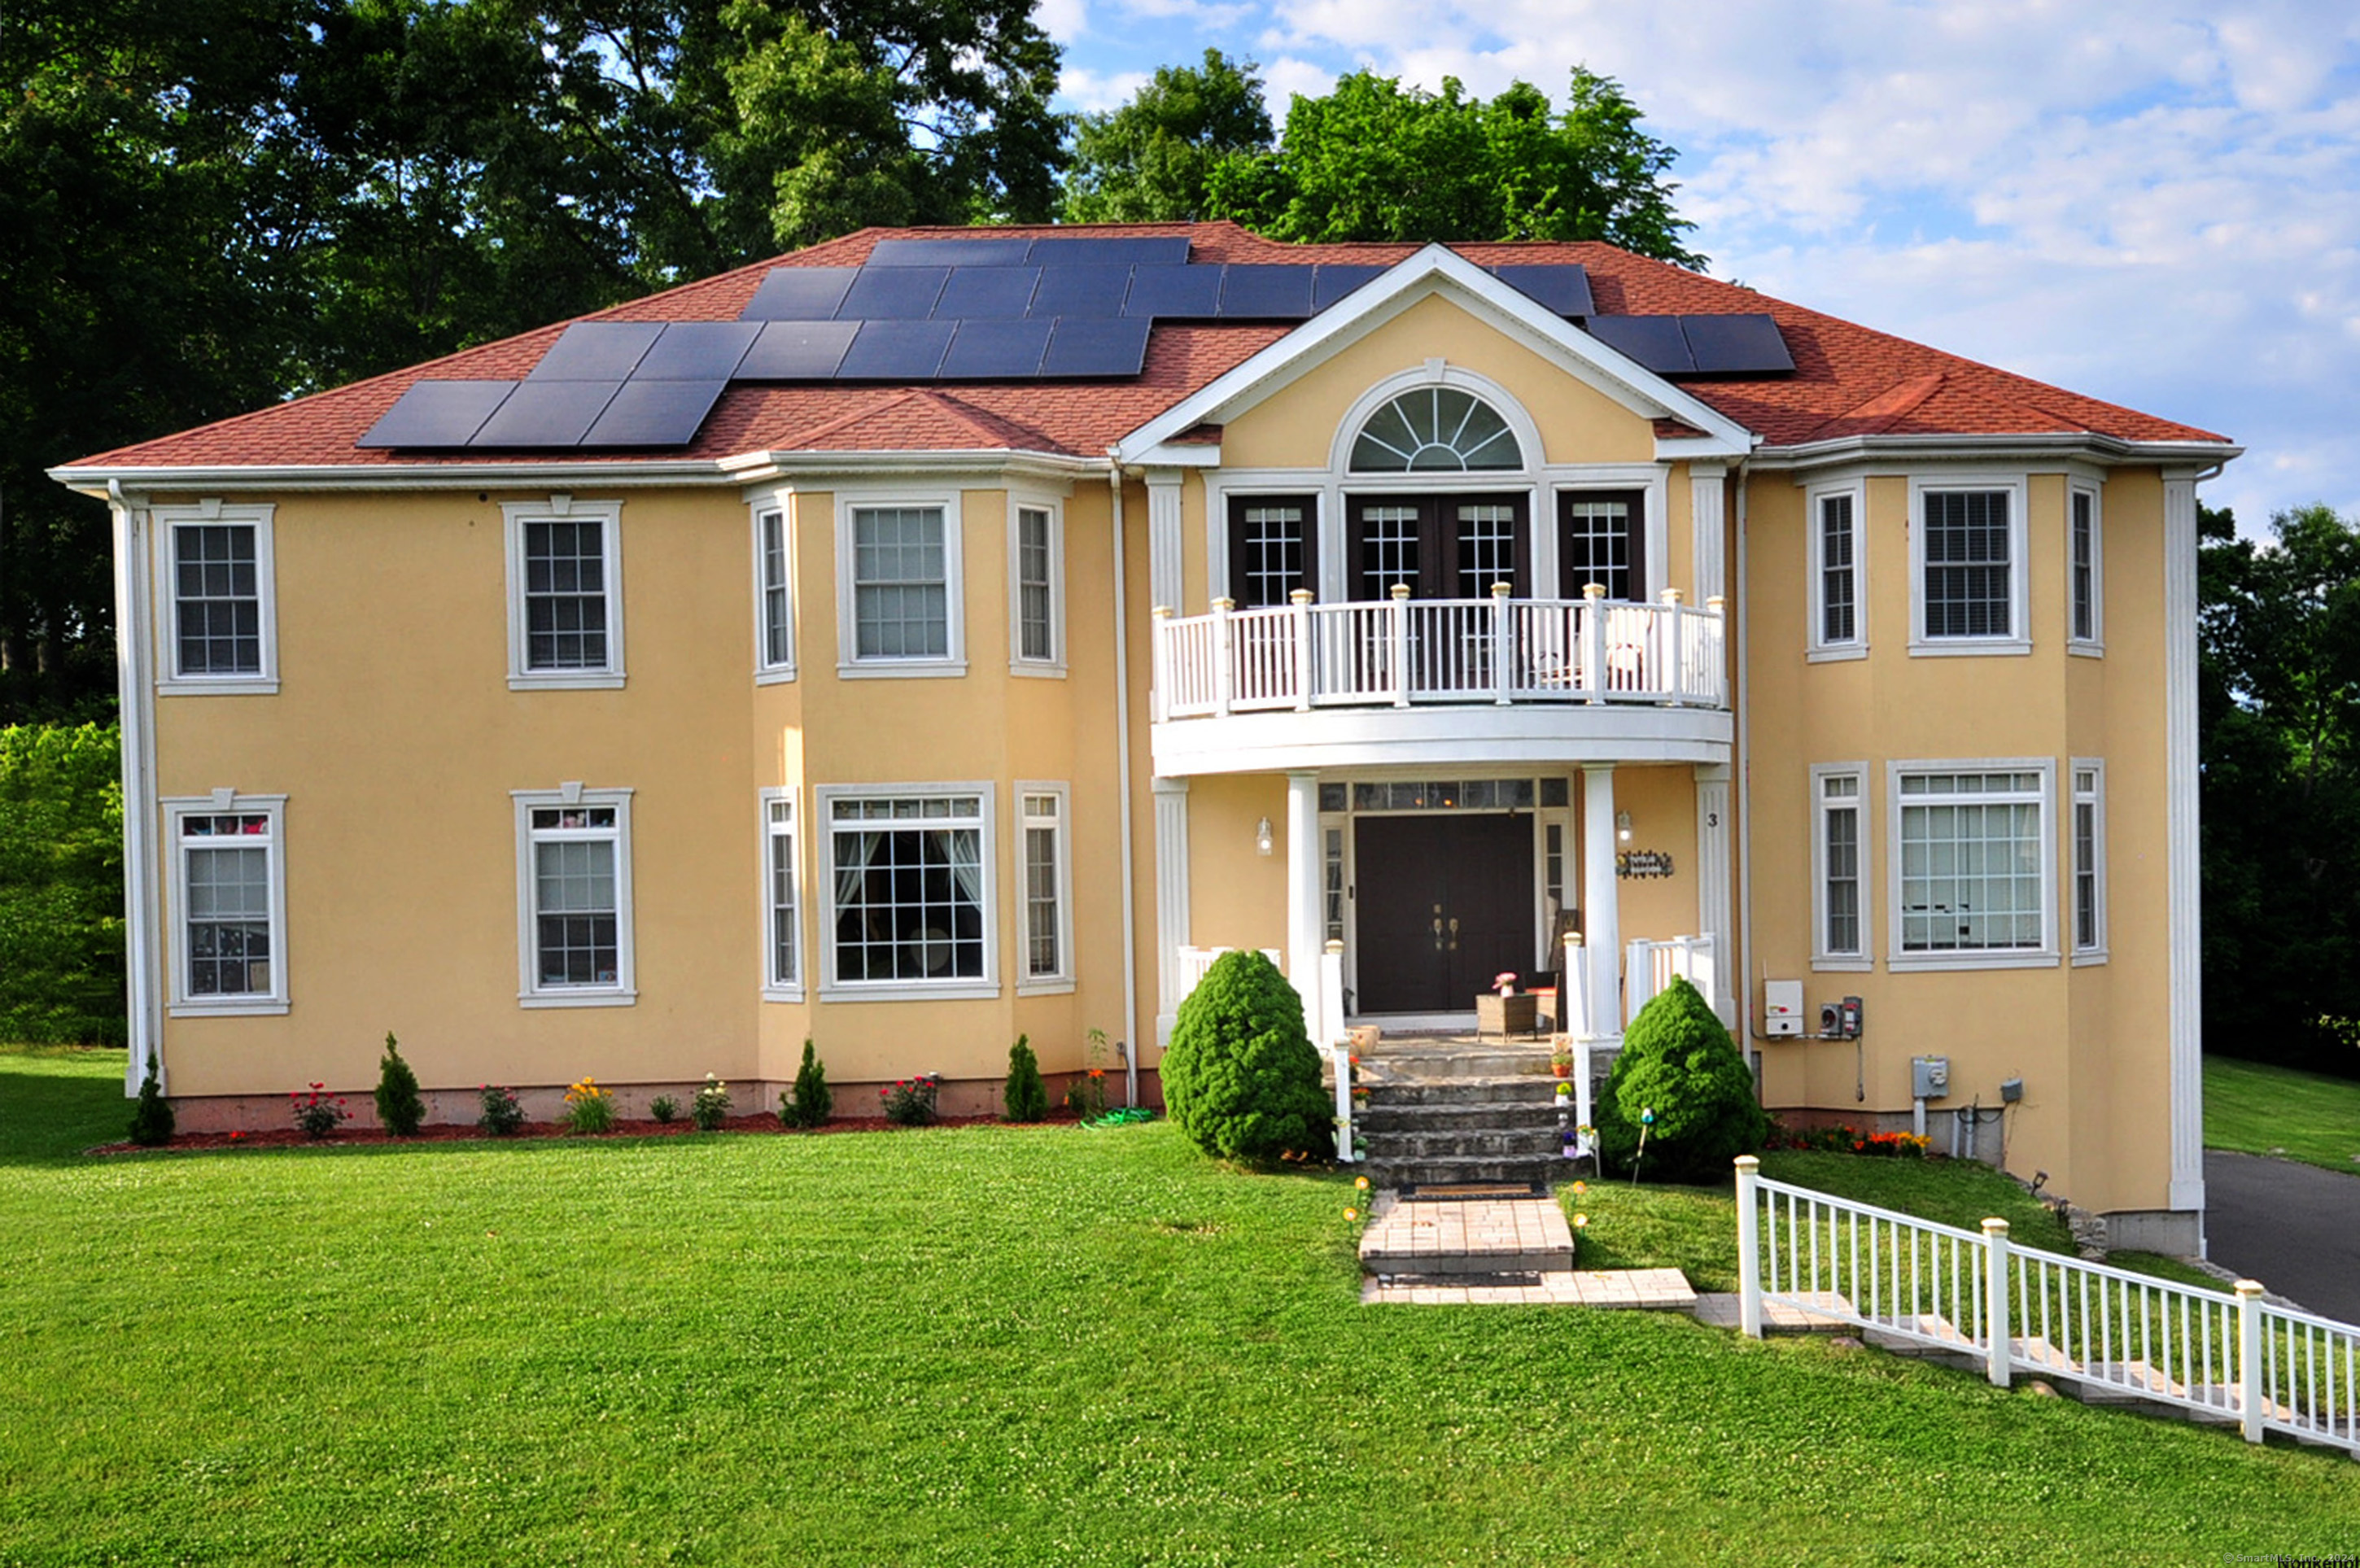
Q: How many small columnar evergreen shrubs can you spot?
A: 4